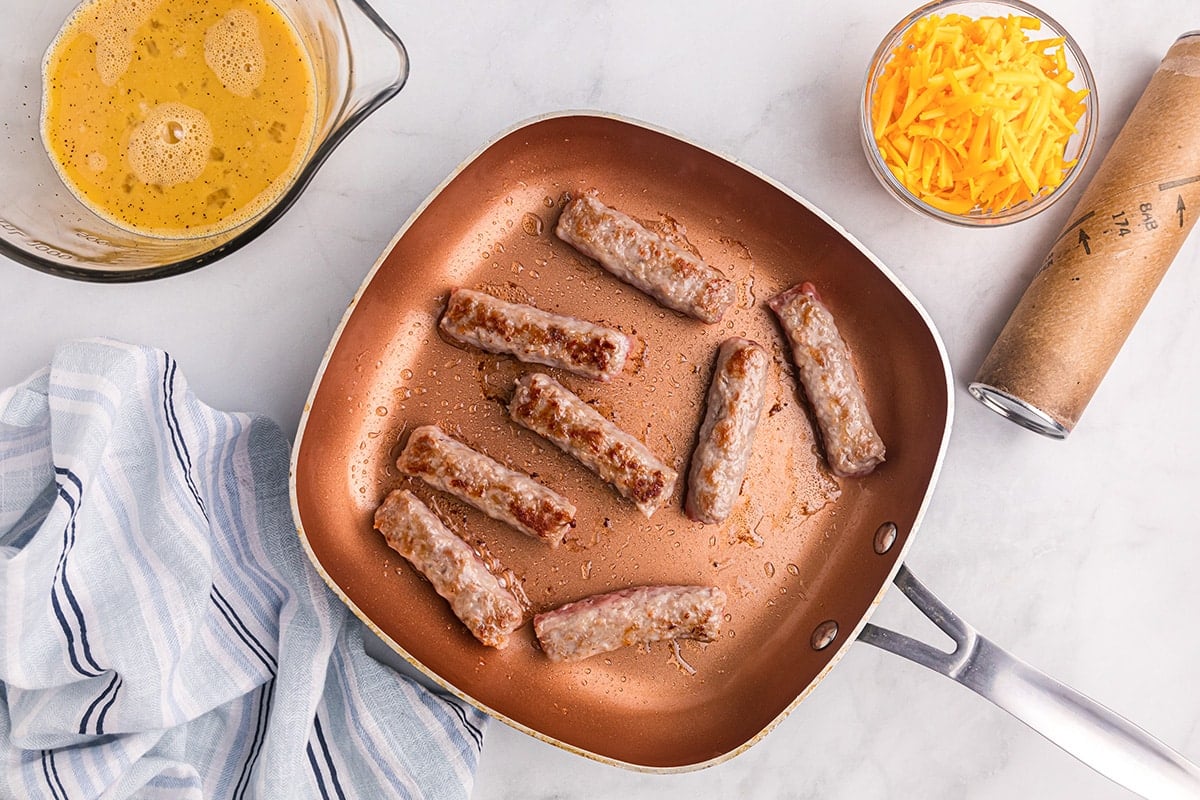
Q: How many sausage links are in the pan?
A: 8